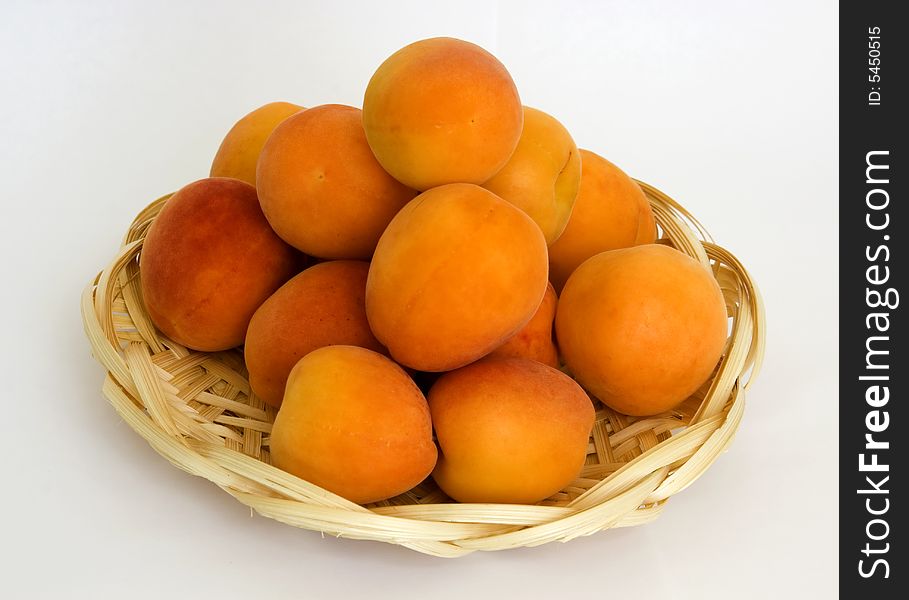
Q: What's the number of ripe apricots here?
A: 12